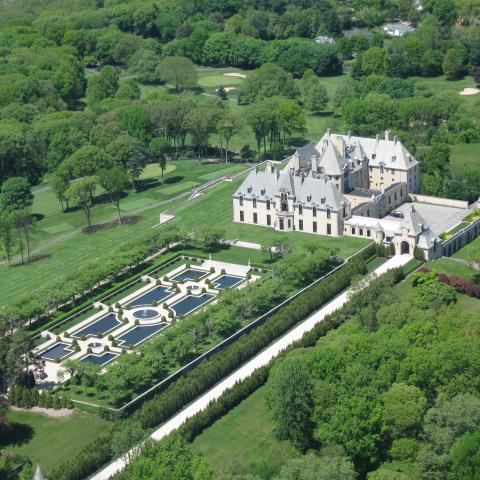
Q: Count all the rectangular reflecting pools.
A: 8